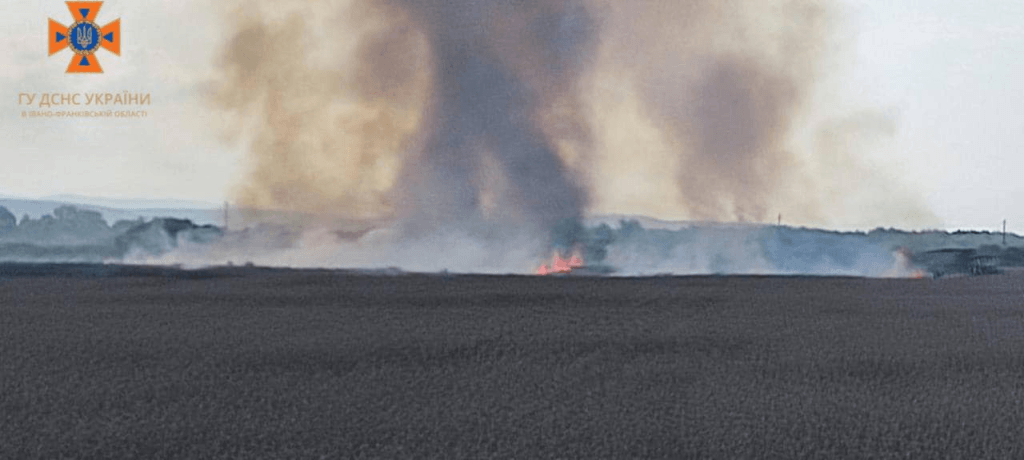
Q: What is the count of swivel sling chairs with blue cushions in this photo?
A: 0